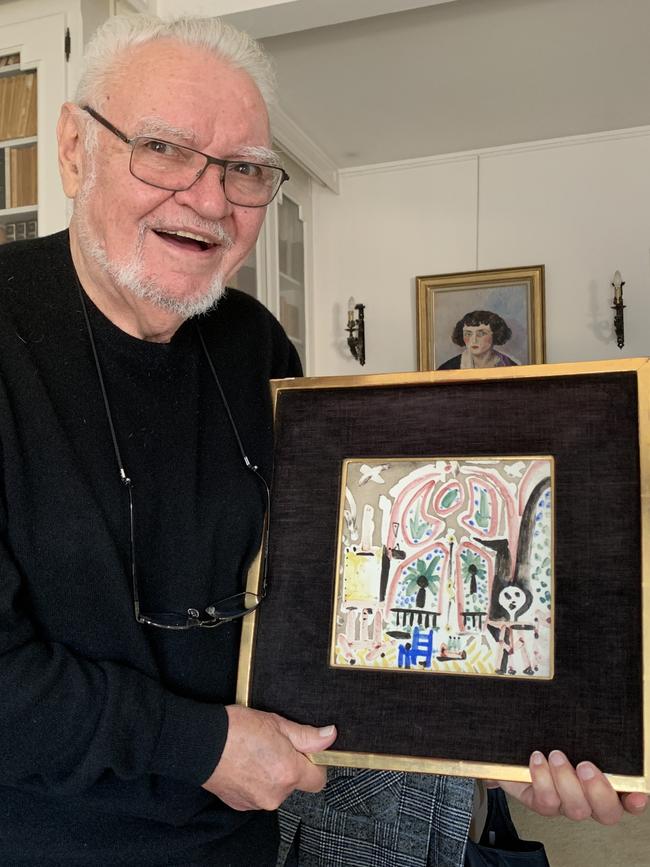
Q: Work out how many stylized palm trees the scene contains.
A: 2